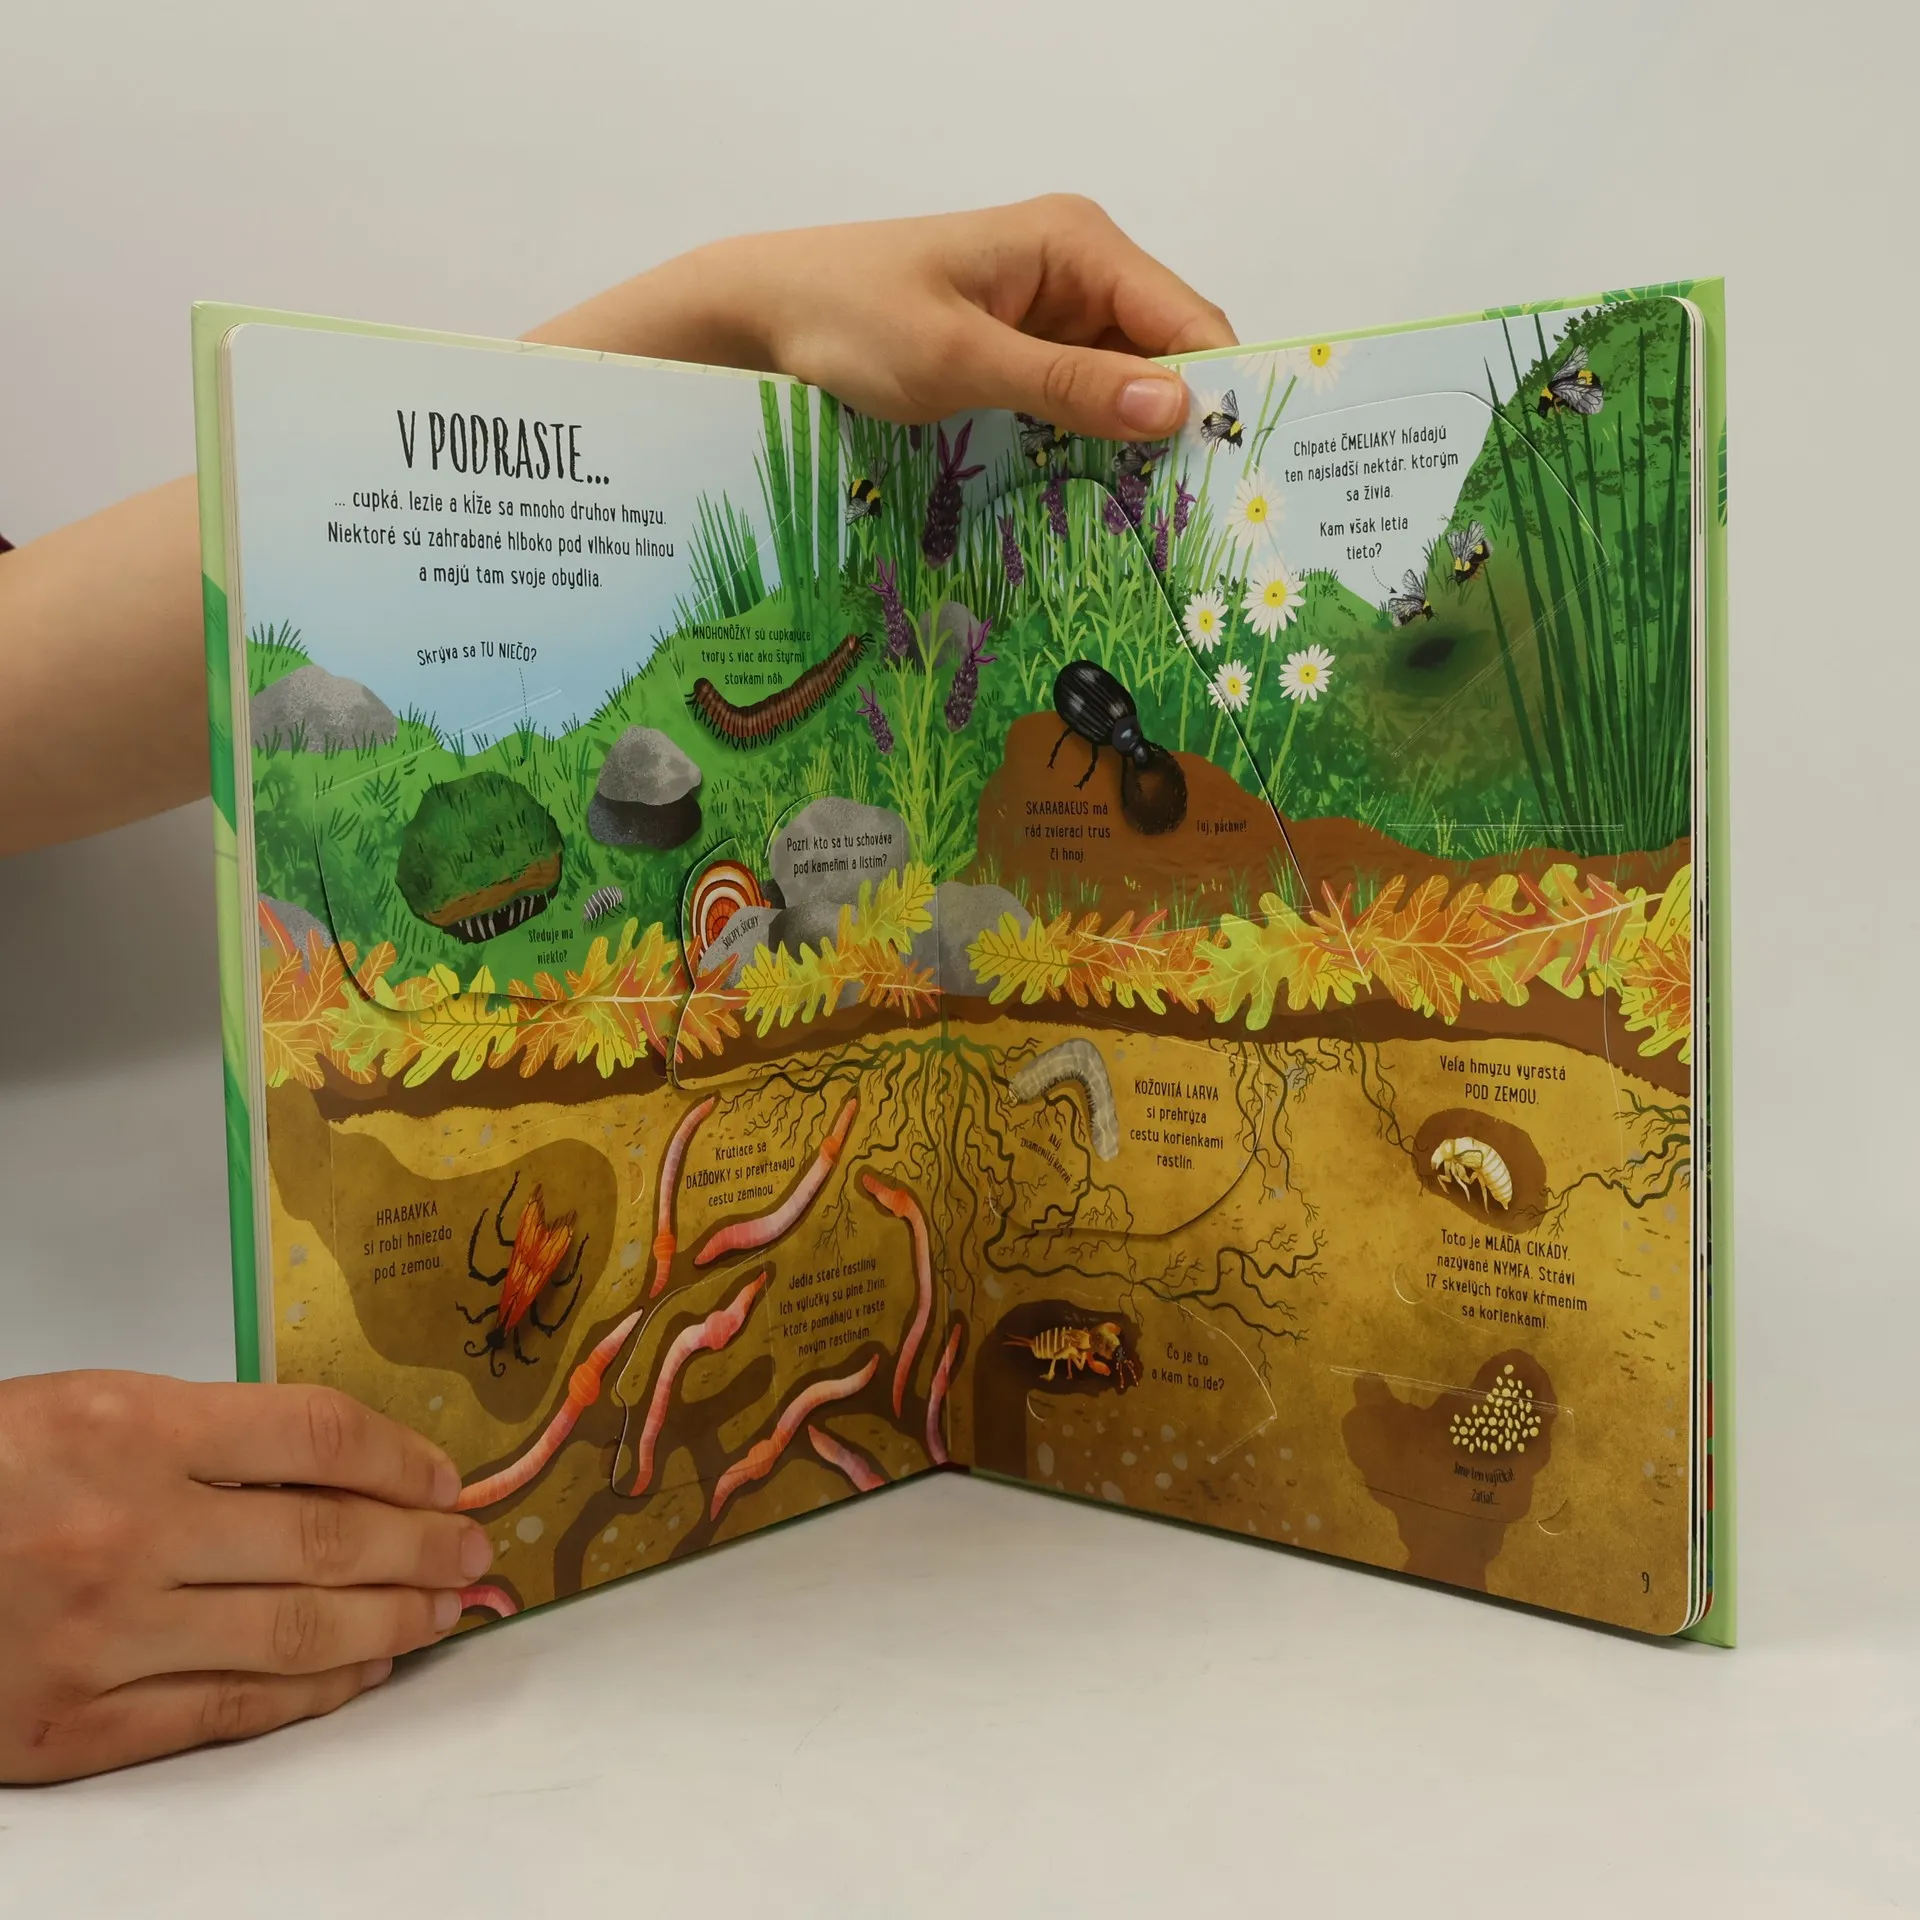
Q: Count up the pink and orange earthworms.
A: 9